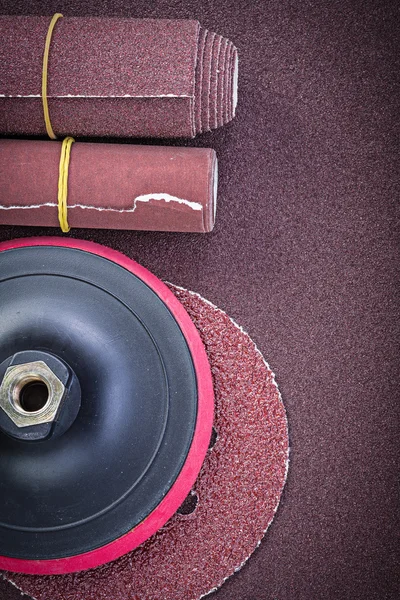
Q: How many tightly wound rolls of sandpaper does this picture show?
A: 2